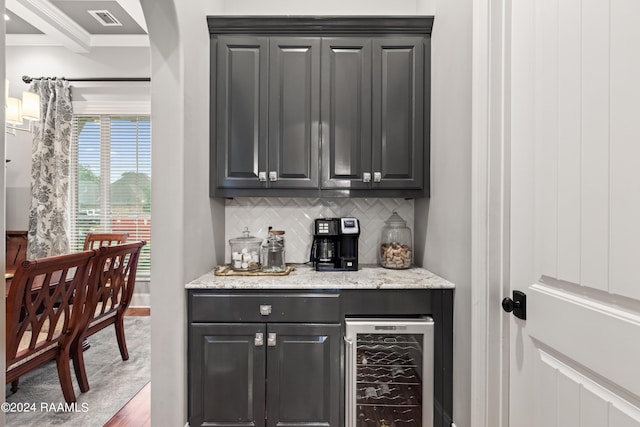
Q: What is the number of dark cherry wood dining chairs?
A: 3